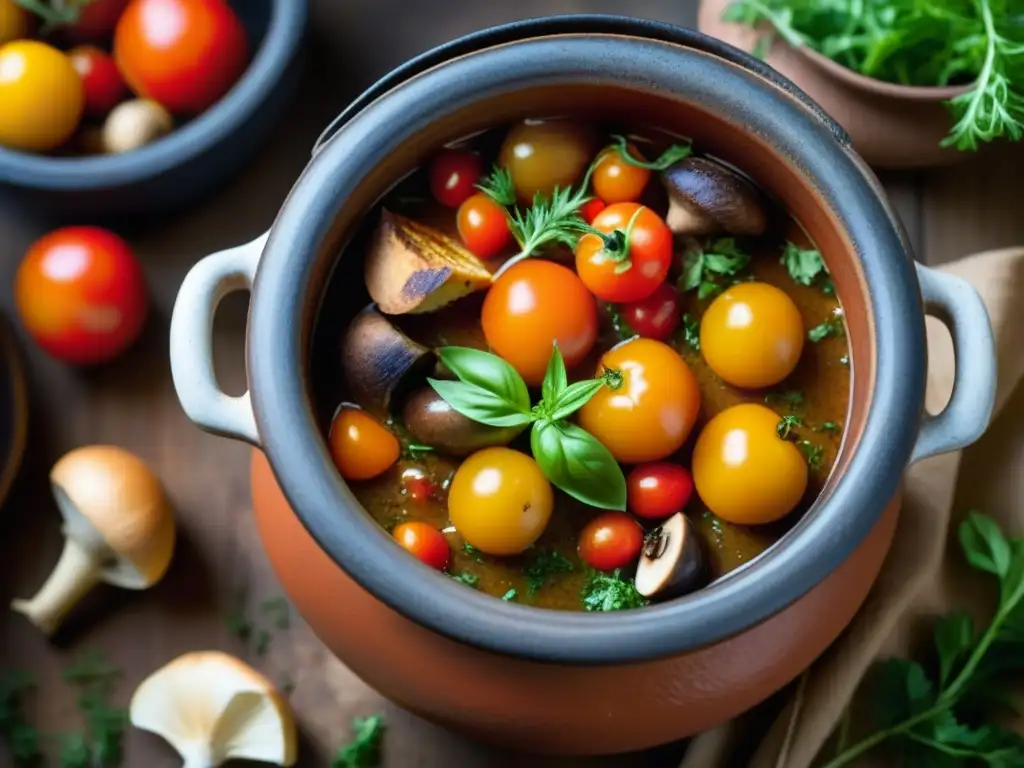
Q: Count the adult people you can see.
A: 0